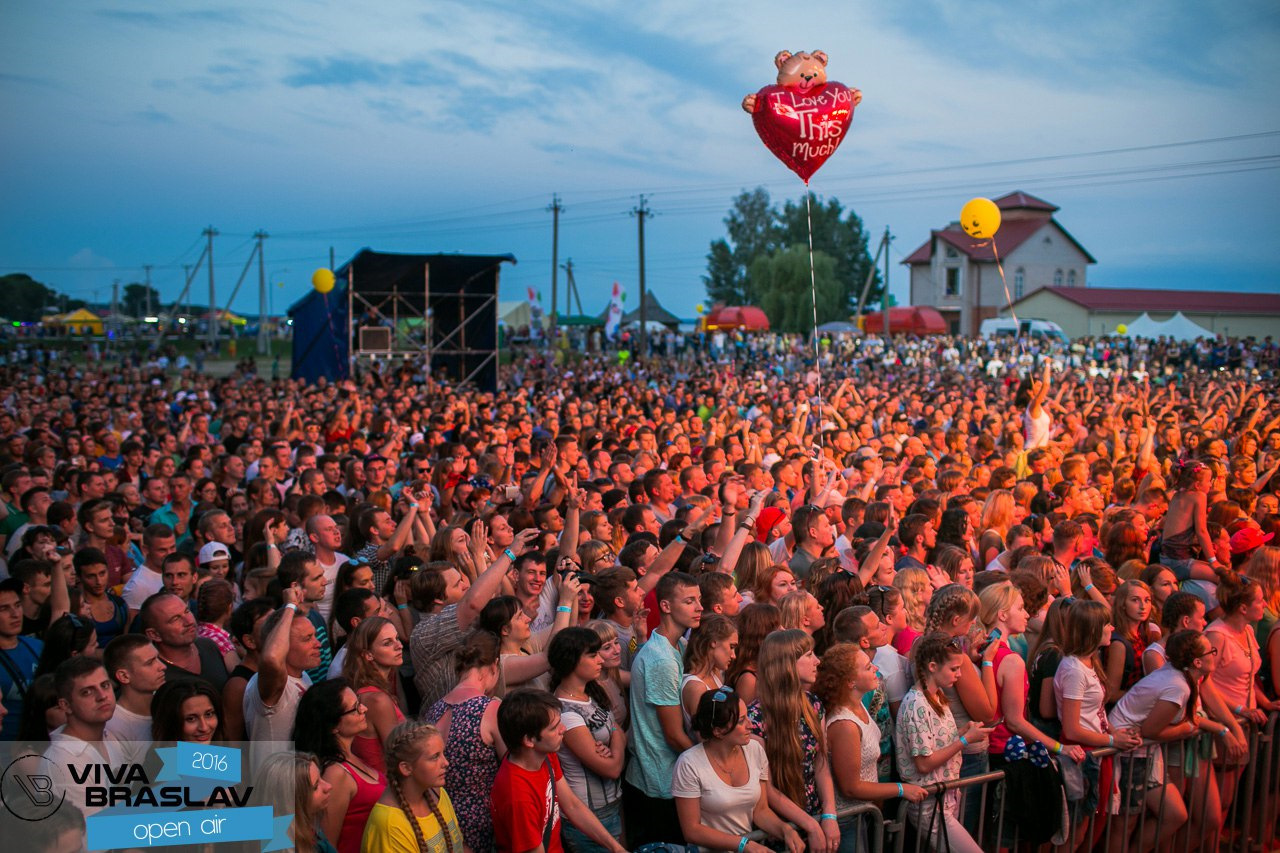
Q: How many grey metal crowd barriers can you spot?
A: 3